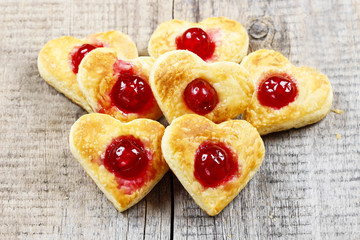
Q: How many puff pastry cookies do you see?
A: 7